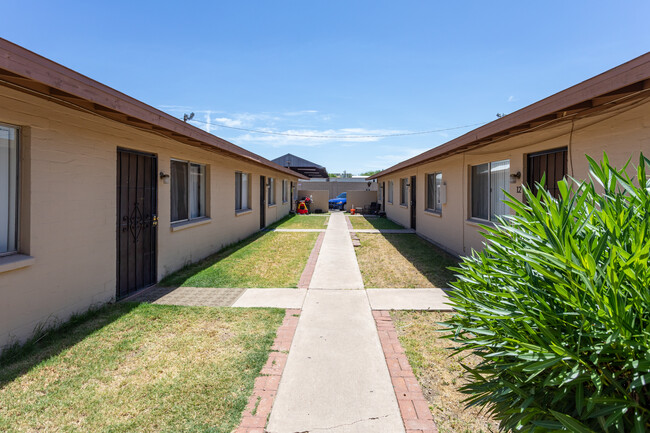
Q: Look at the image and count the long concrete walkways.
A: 1